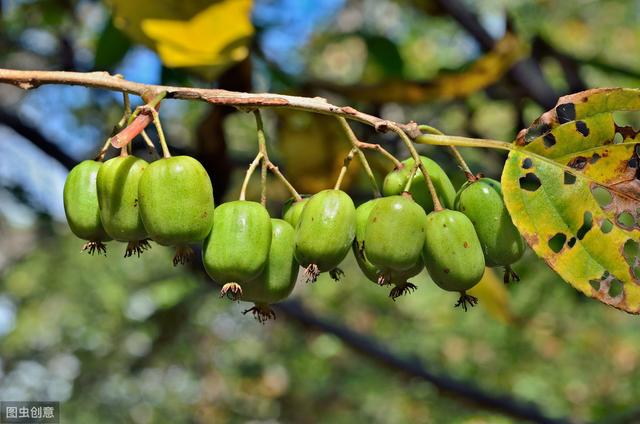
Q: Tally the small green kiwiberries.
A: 12